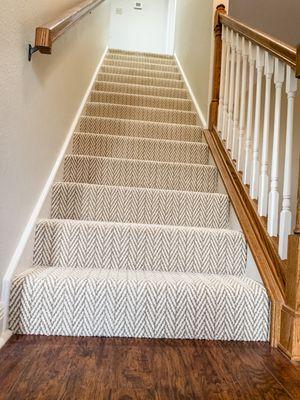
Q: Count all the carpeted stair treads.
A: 14